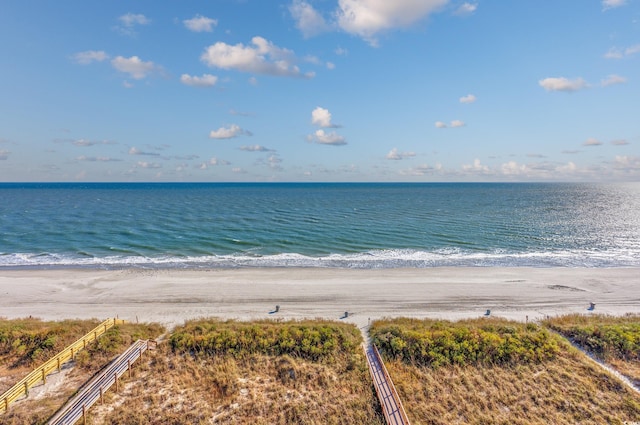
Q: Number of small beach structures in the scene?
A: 4